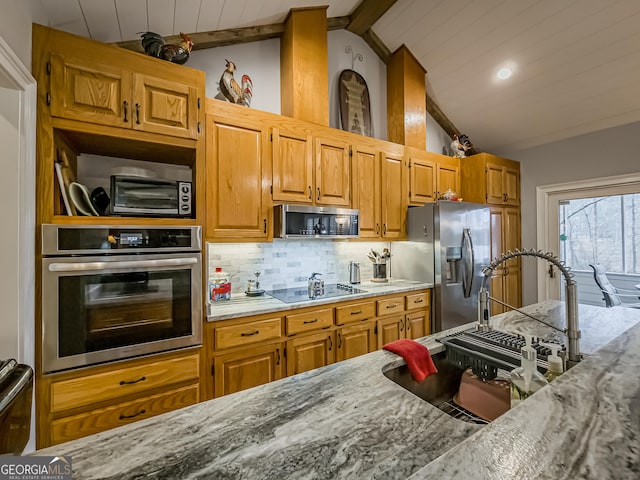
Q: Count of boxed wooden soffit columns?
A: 2